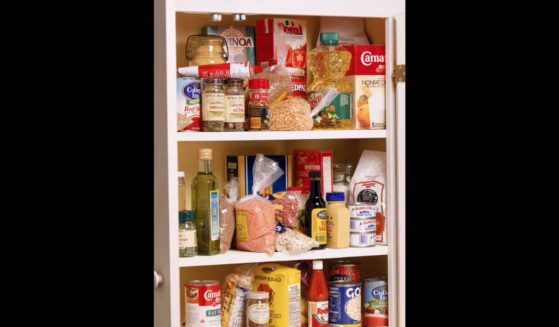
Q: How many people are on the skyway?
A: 0